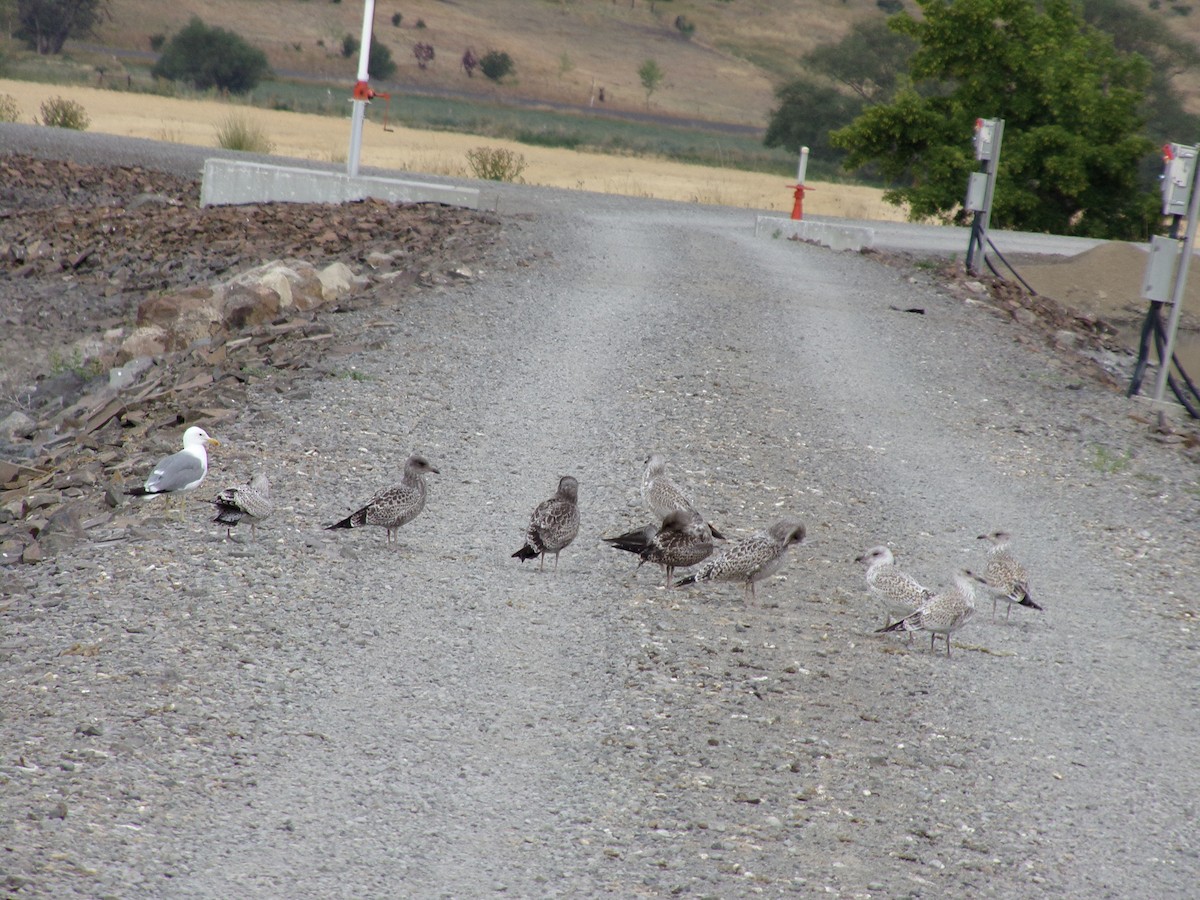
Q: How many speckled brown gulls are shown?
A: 9